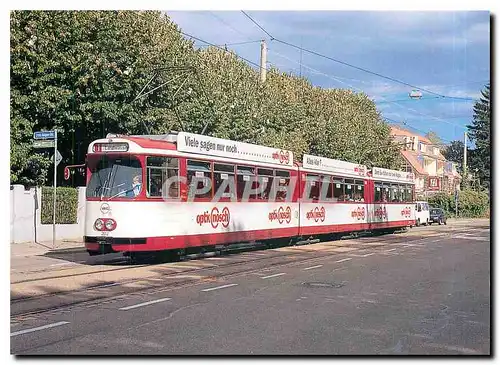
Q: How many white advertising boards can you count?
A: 3